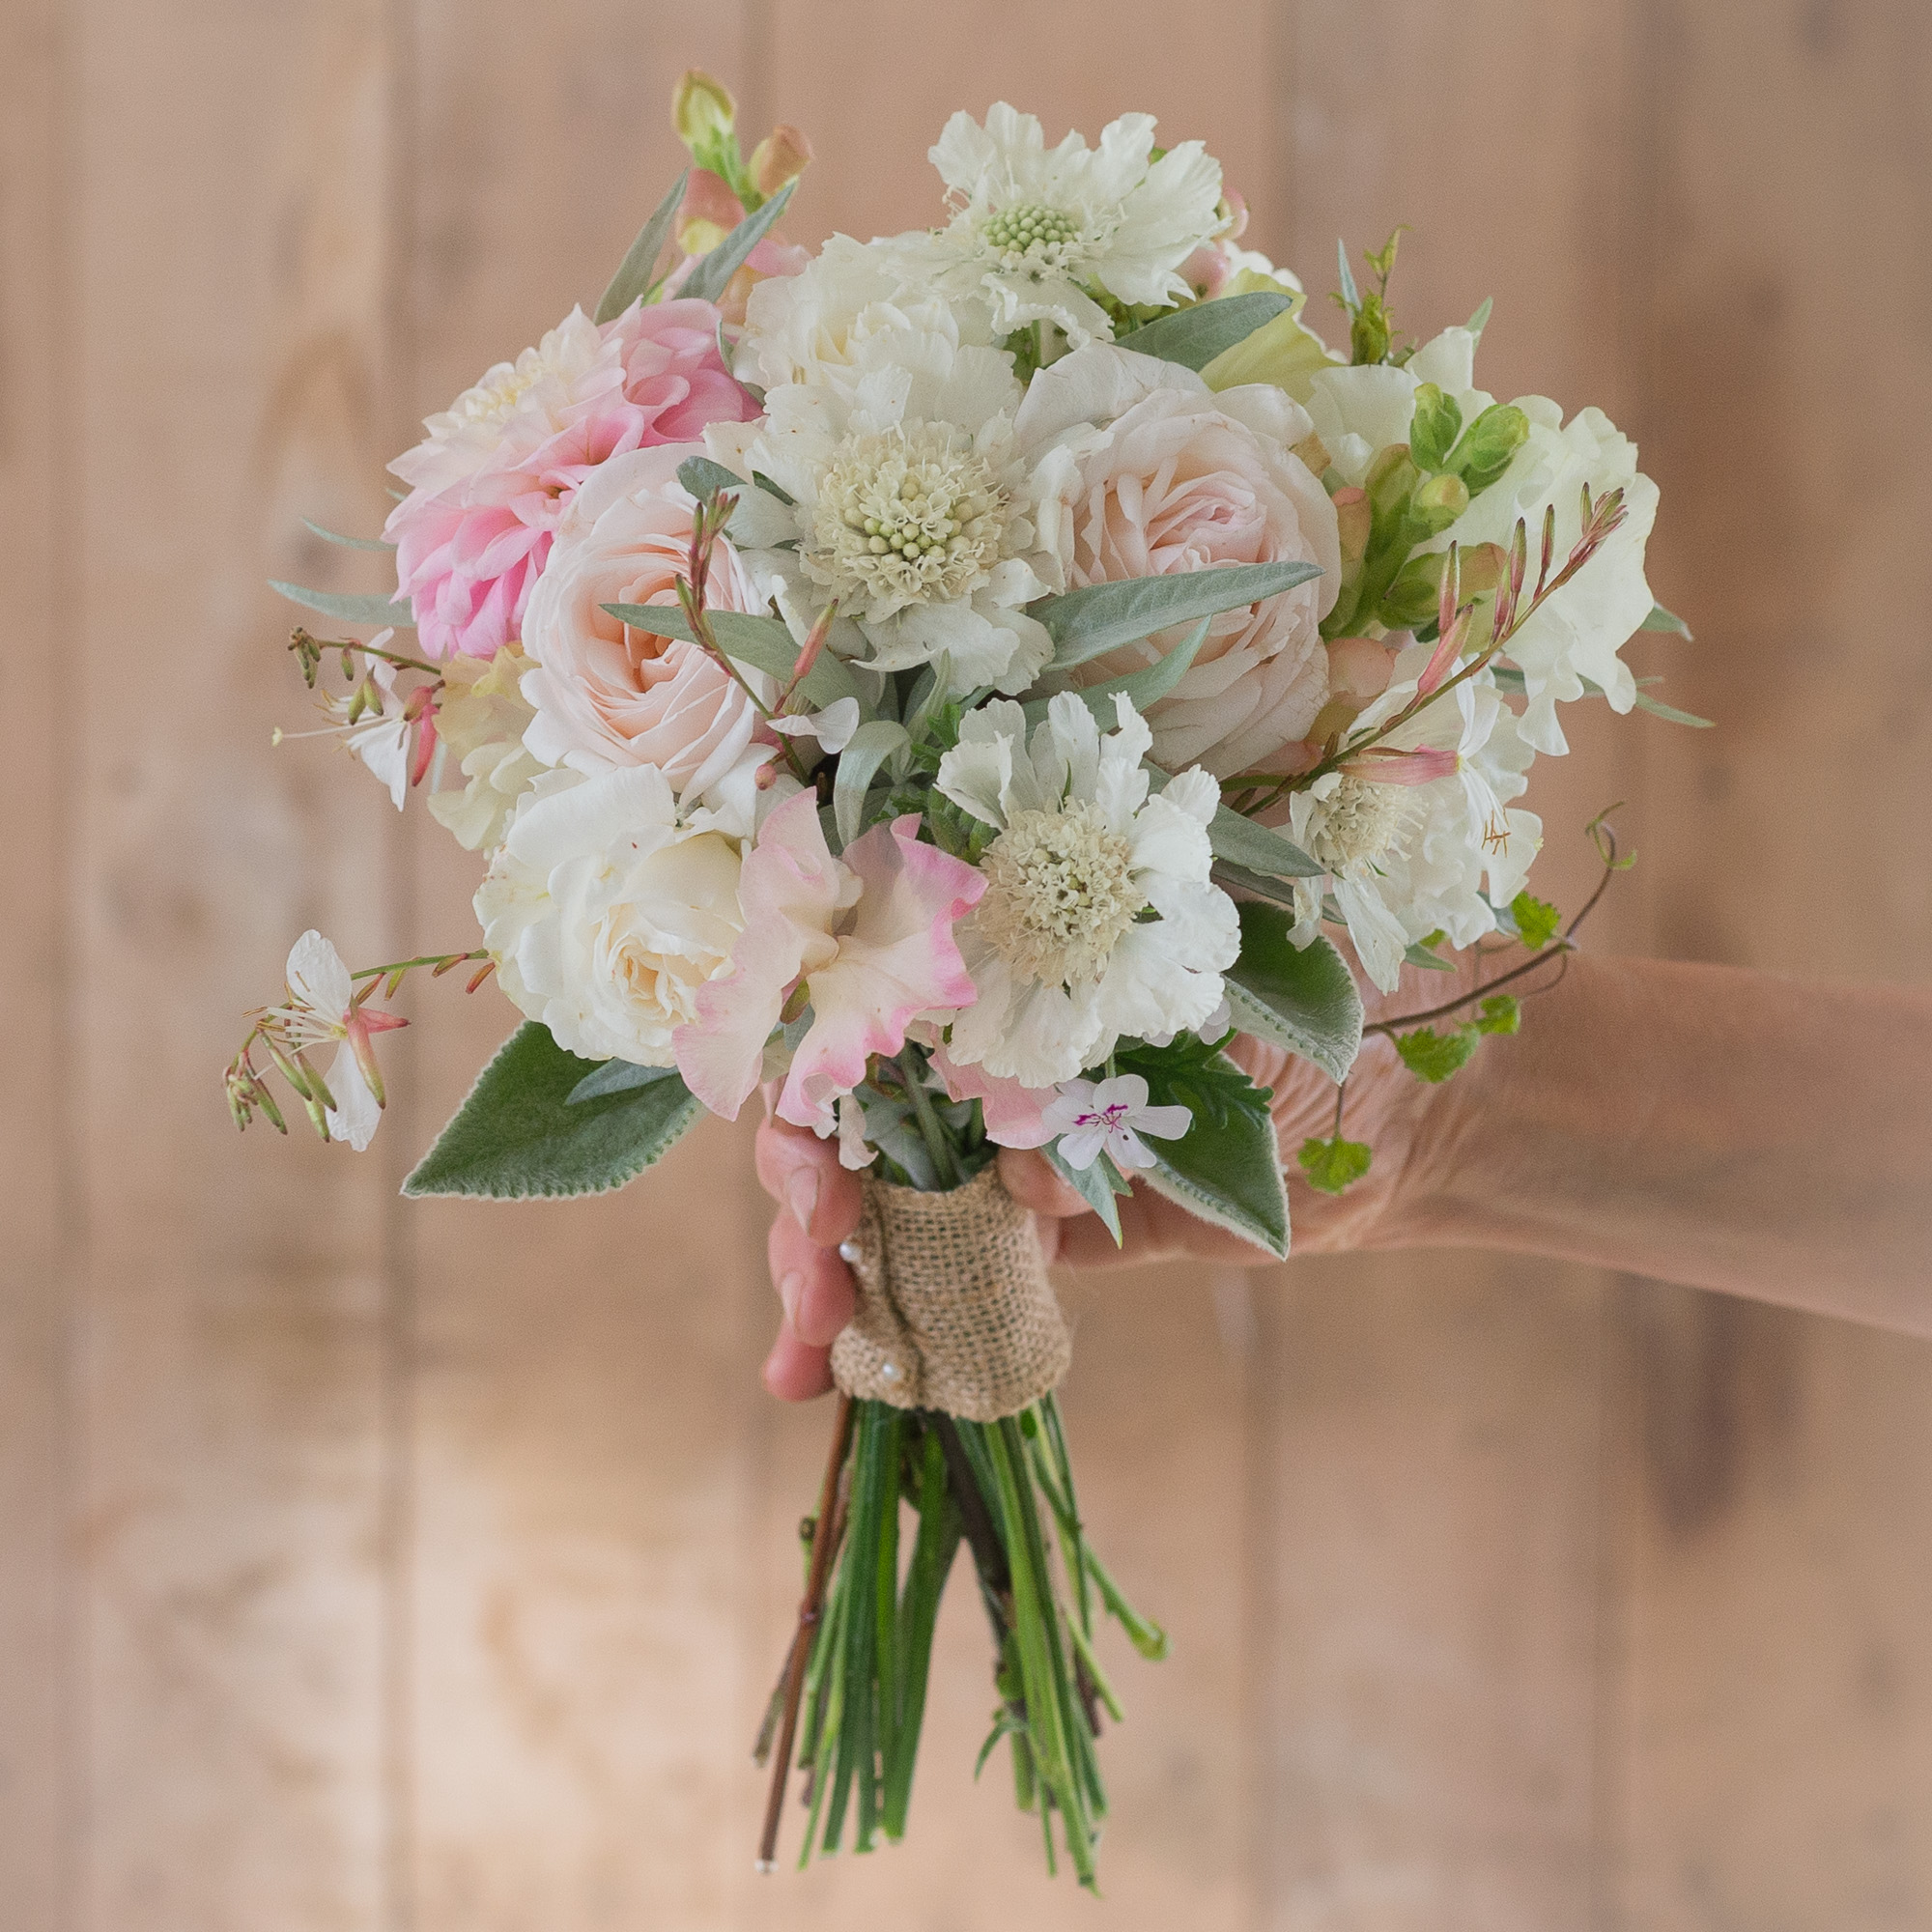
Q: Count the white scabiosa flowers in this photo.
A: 4